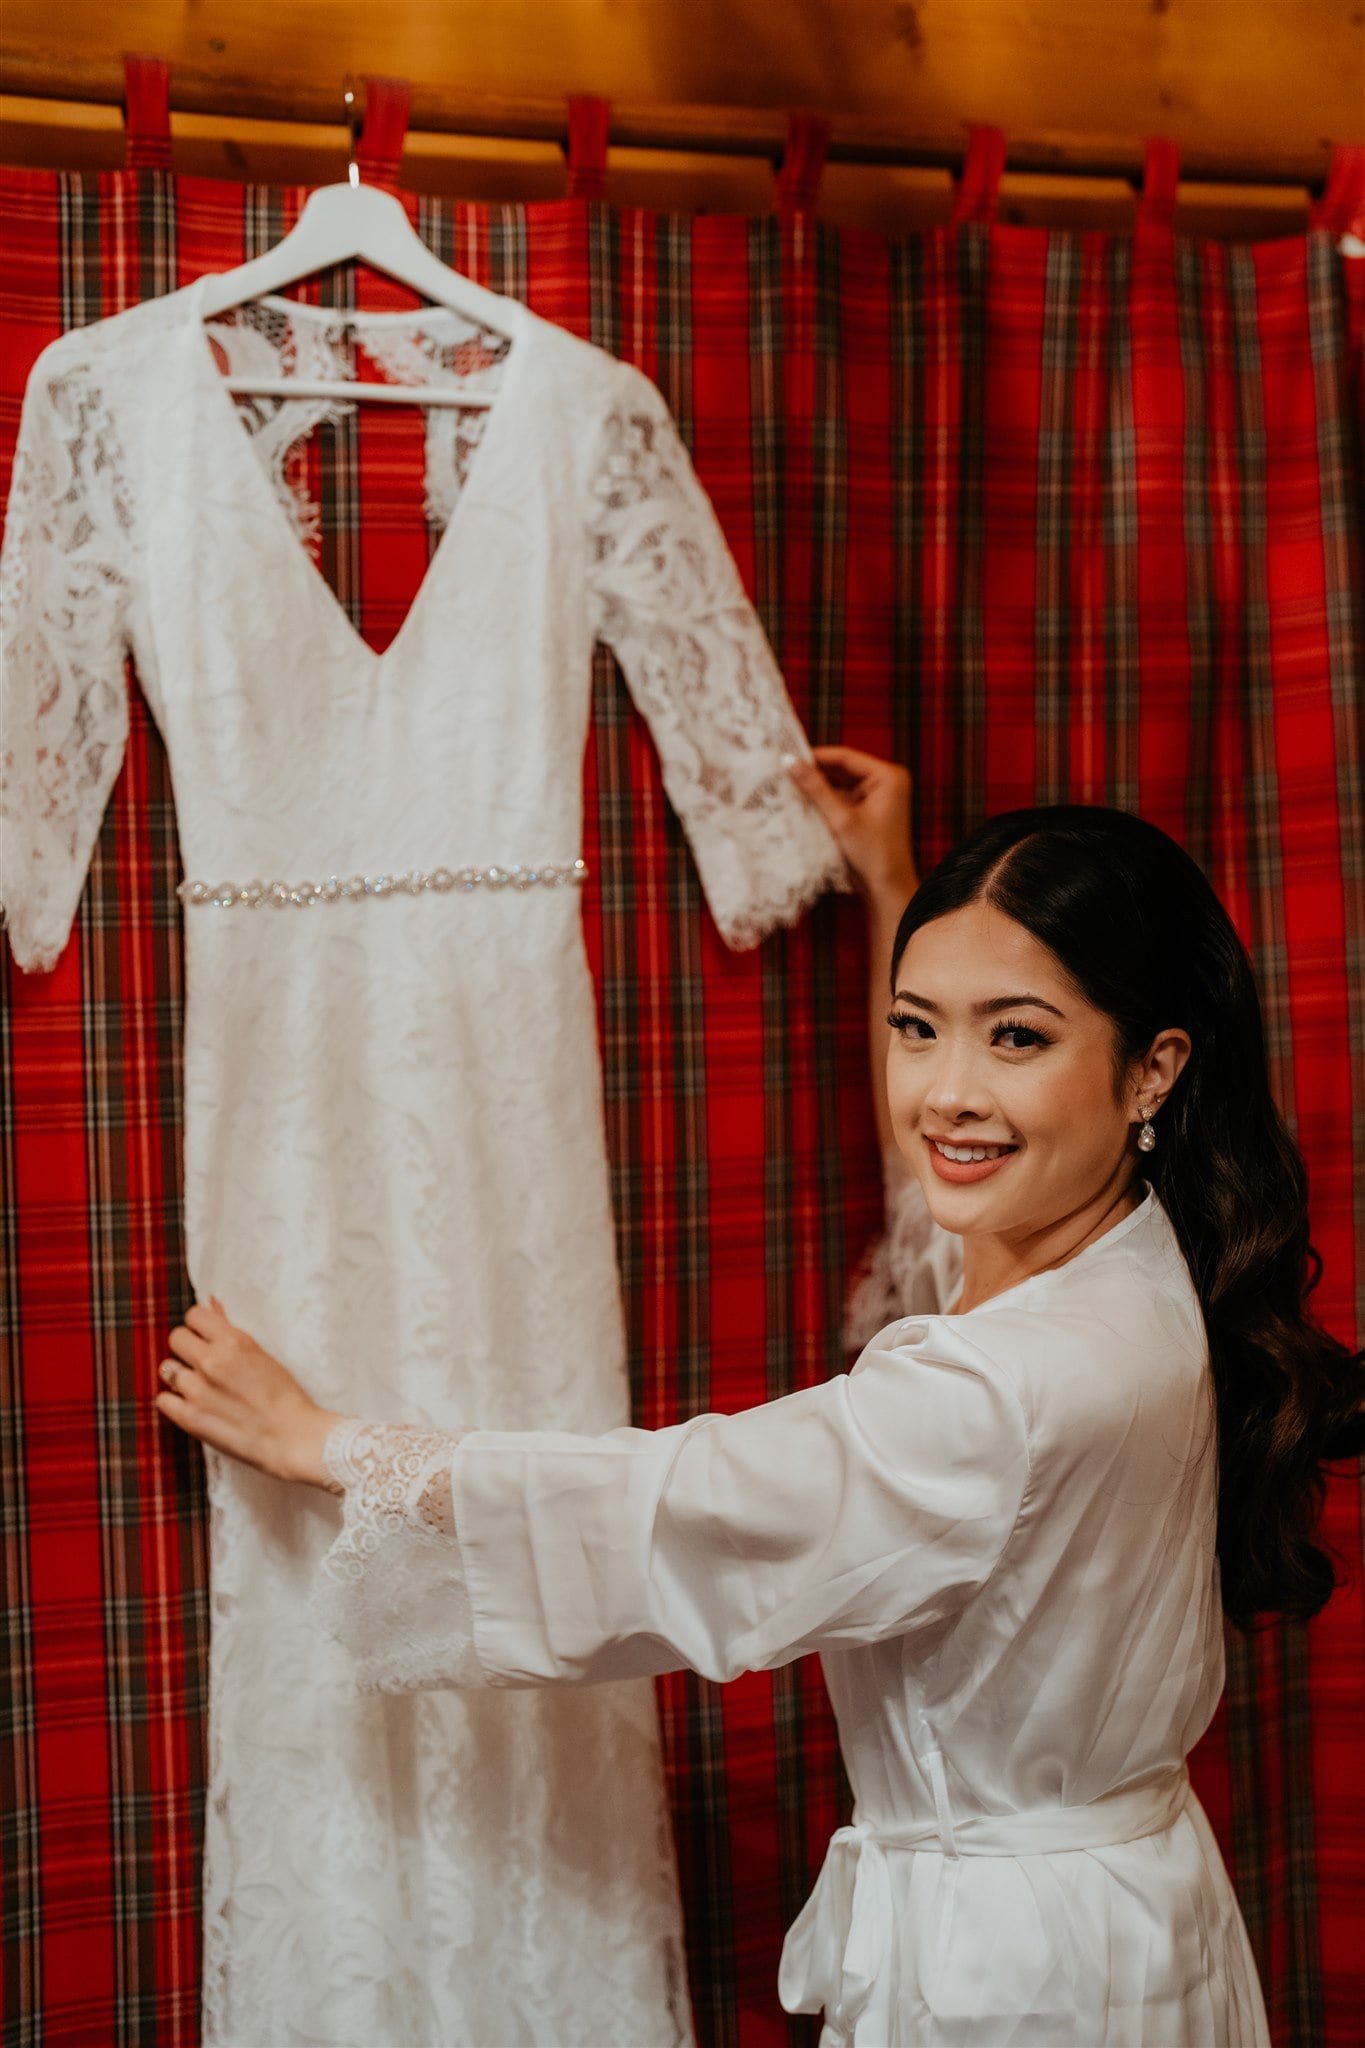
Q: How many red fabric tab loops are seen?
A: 7